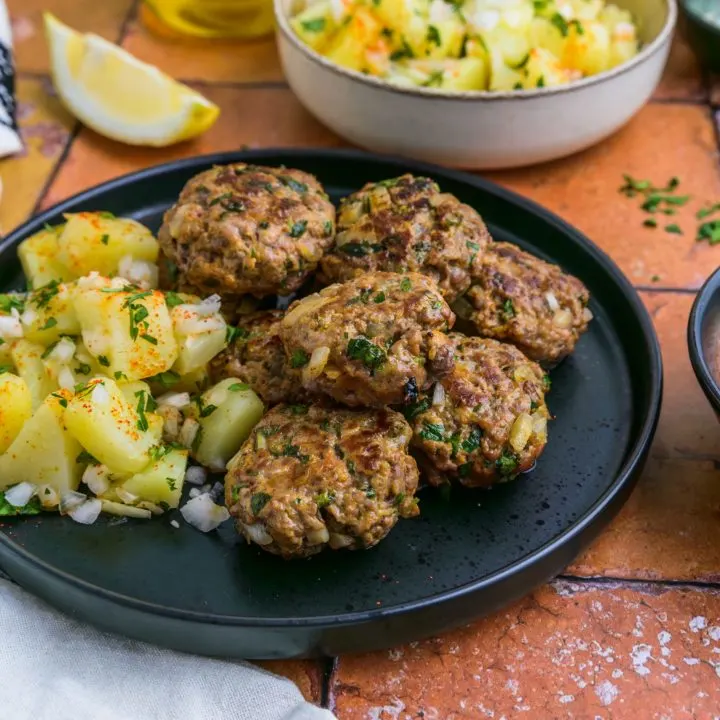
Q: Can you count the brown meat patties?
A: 7